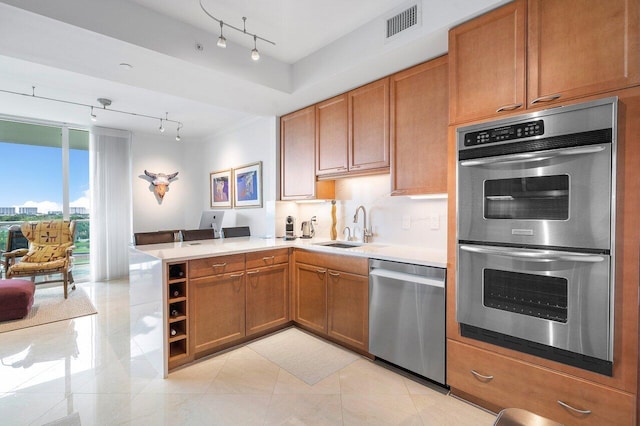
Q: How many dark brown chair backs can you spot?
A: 3